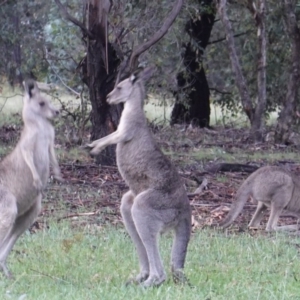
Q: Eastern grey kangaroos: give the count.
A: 3